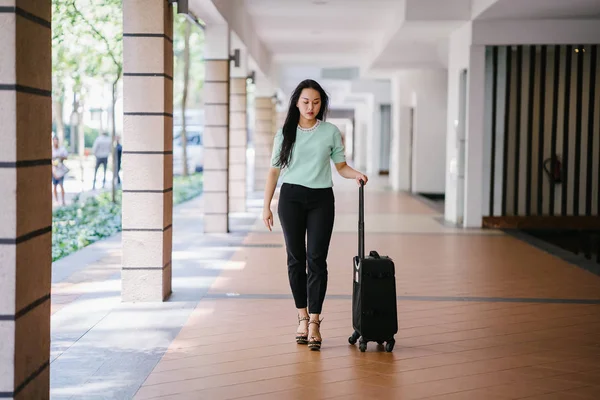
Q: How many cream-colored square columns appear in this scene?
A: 5